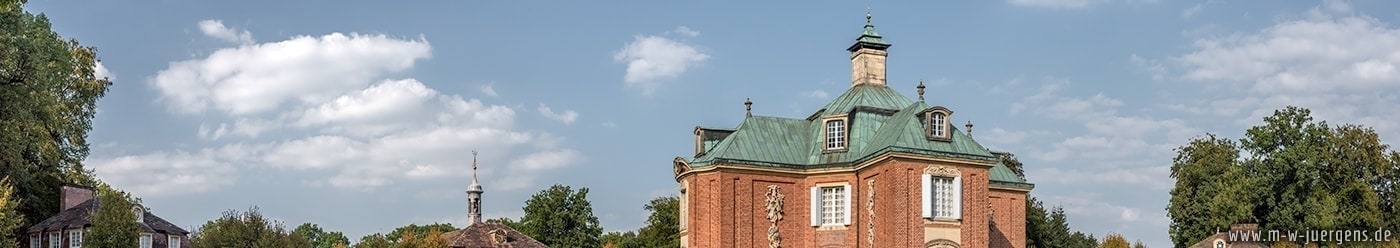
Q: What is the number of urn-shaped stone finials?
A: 3